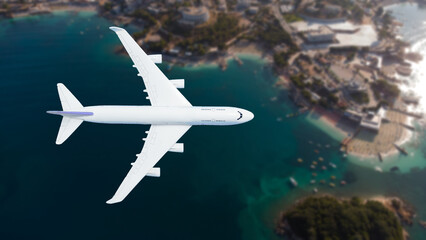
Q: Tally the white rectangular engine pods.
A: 4